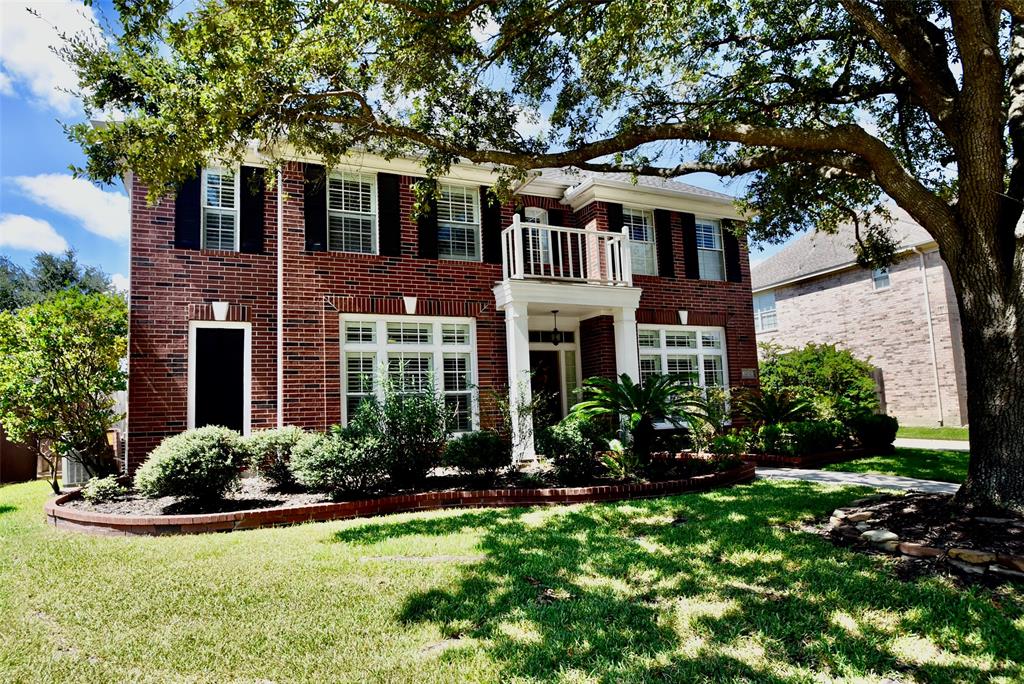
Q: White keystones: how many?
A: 3